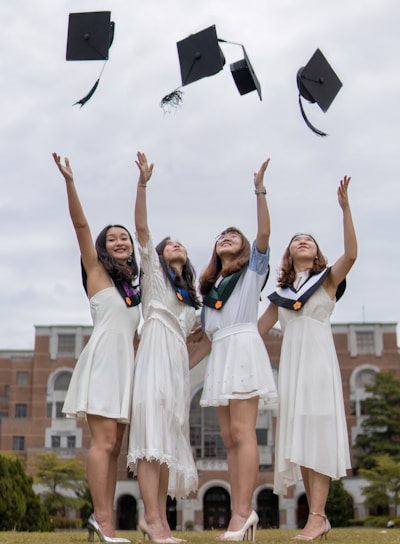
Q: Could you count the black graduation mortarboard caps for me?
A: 4